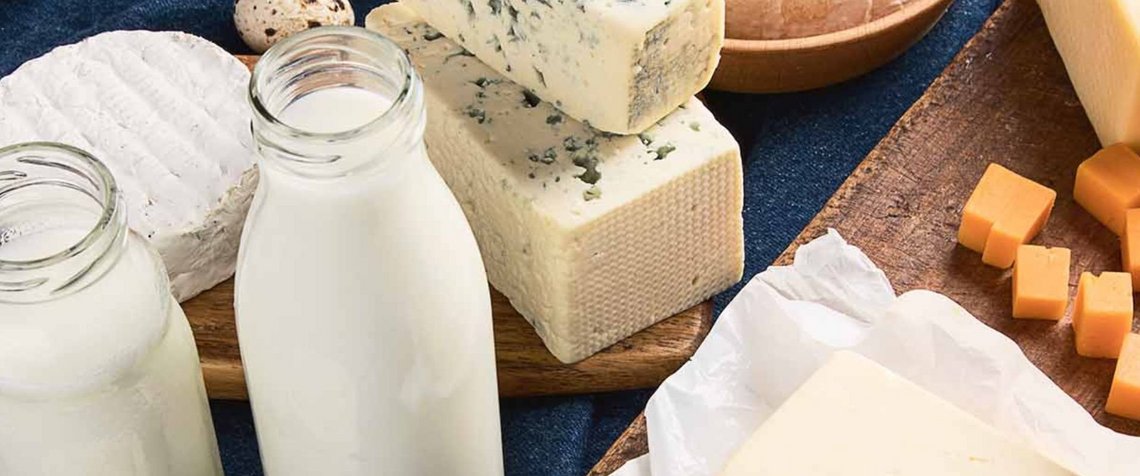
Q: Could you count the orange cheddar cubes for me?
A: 6